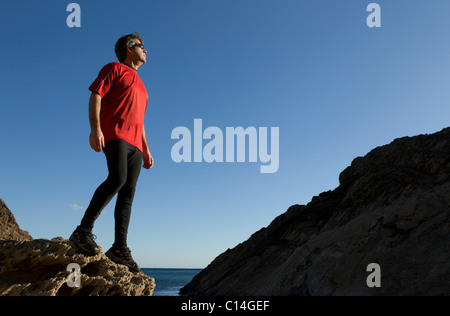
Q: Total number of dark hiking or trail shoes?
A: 2